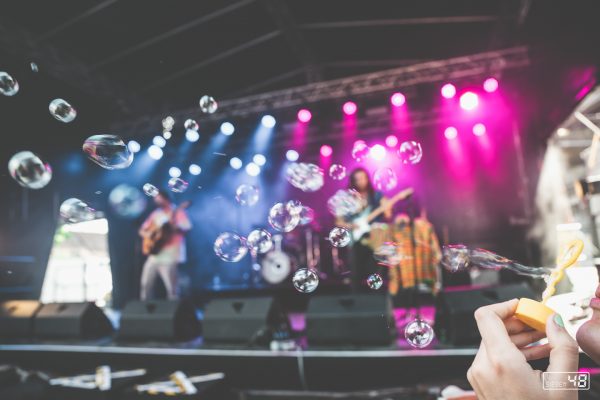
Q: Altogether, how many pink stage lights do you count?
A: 12